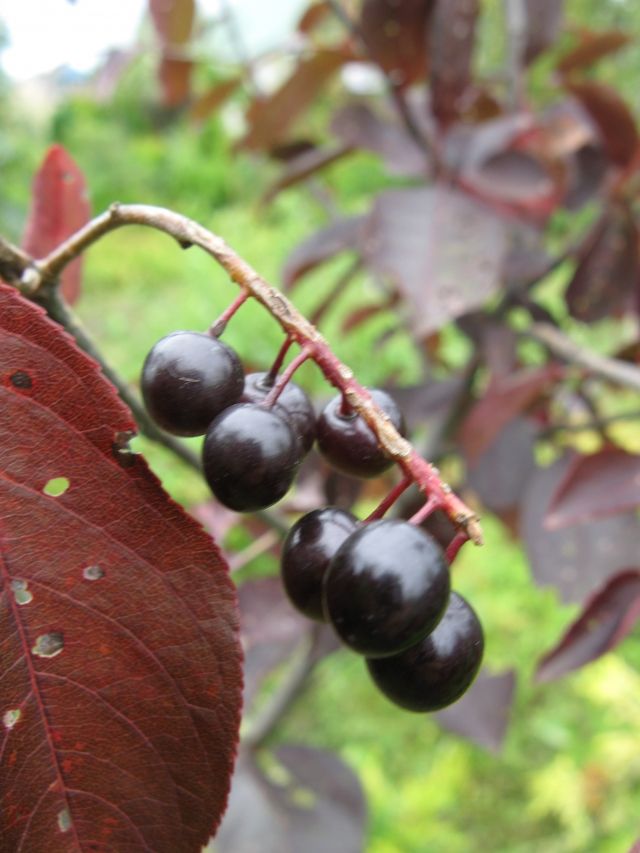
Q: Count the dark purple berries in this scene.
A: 7